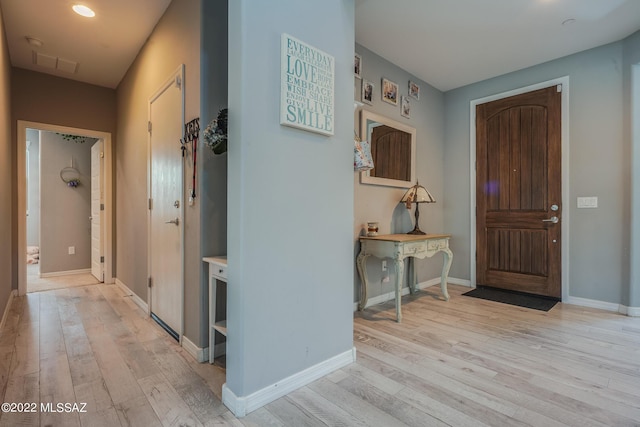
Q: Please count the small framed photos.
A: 5